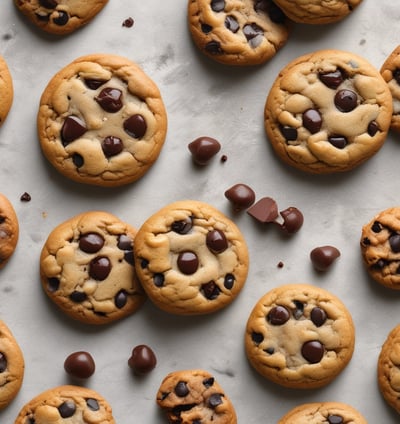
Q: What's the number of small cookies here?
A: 2